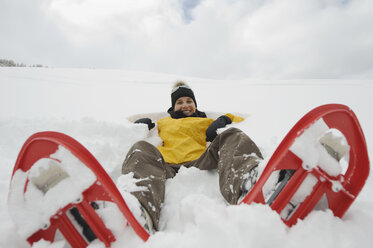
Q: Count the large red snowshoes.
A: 2